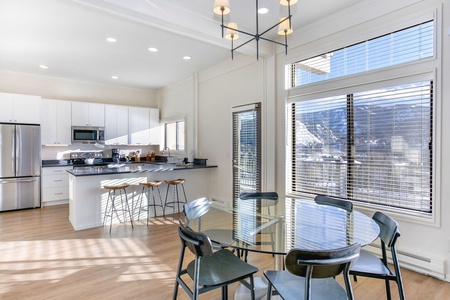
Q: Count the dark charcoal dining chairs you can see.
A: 6